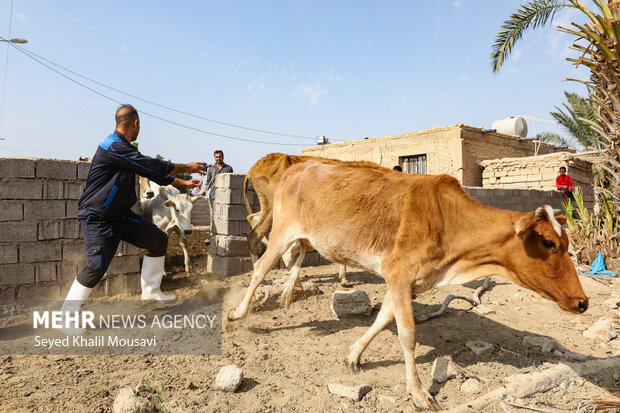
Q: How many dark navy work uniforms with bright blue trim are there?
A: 1